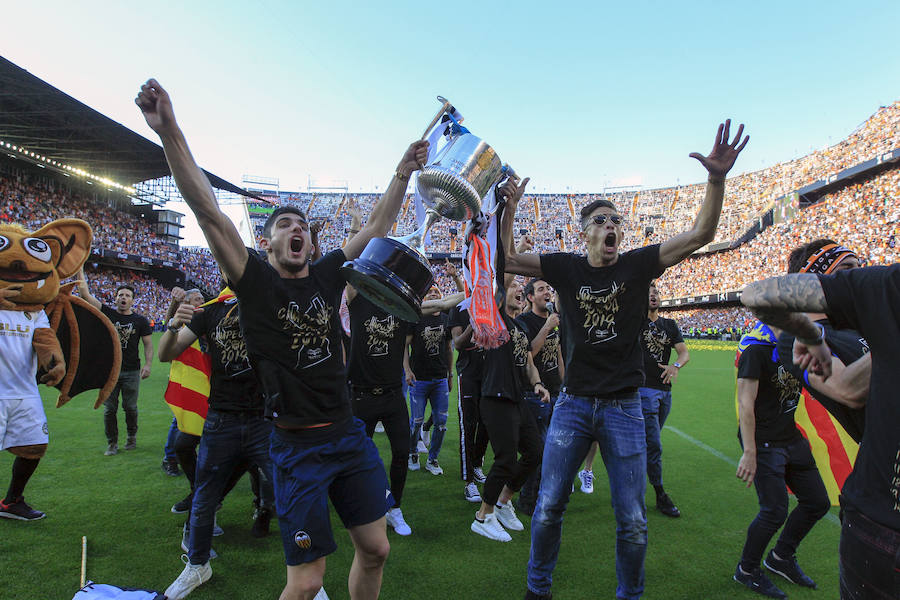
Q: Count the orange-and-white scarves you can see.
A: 1